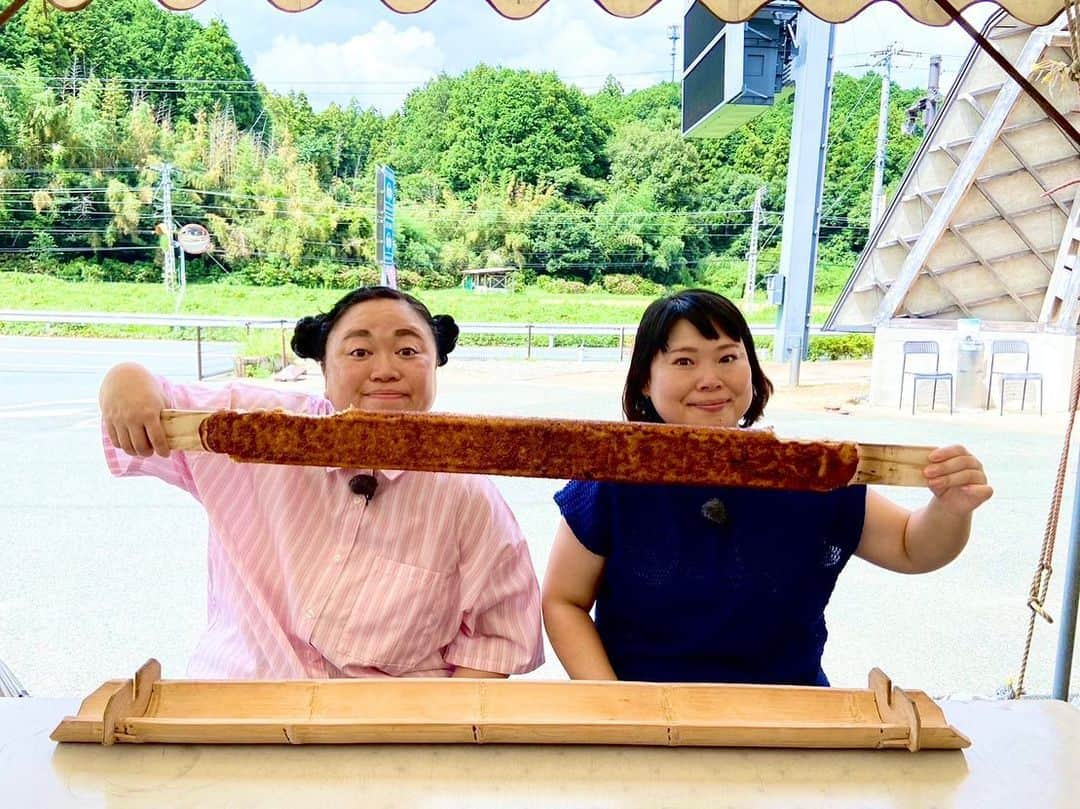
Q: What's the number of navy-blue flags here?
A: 0